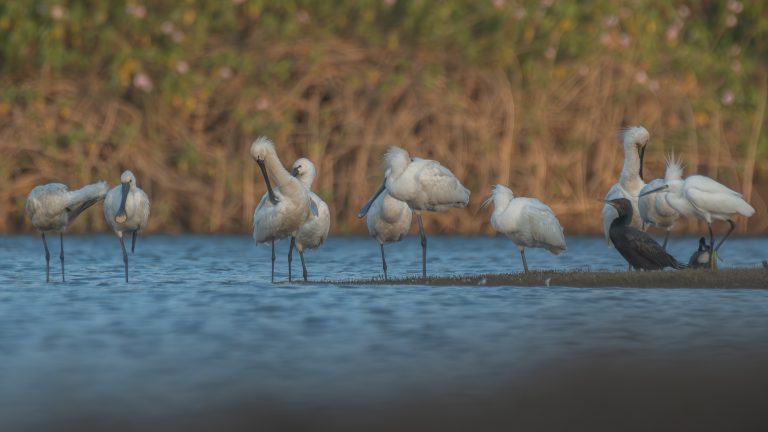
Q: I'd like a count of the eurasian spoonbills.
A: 9